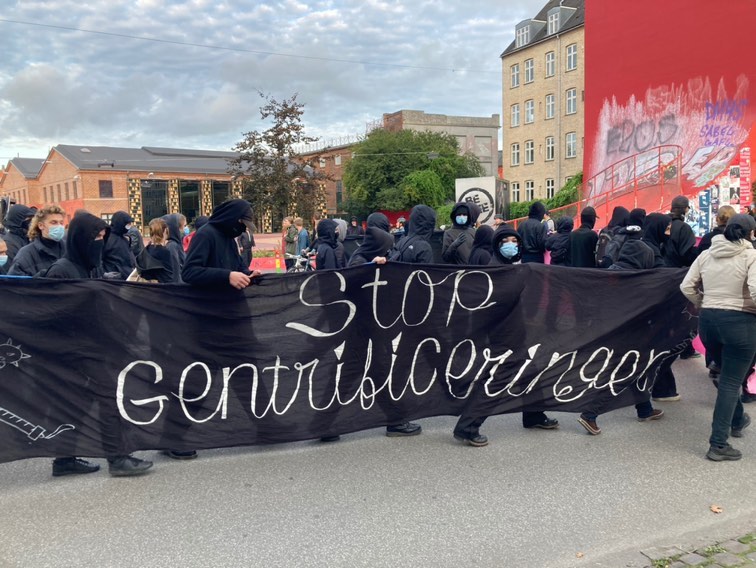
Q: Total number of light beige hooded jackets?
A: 1